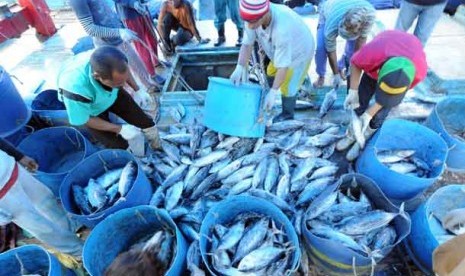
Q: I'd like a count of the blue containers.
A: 12